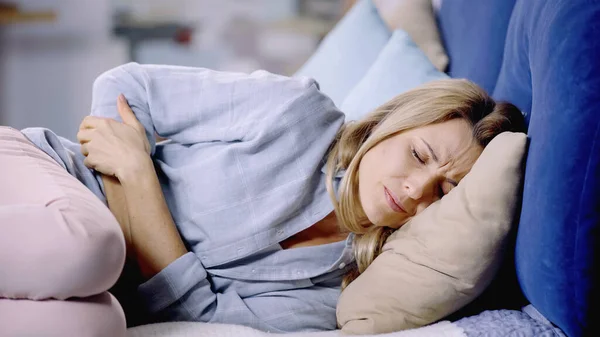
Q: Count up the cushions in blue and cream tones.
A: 4